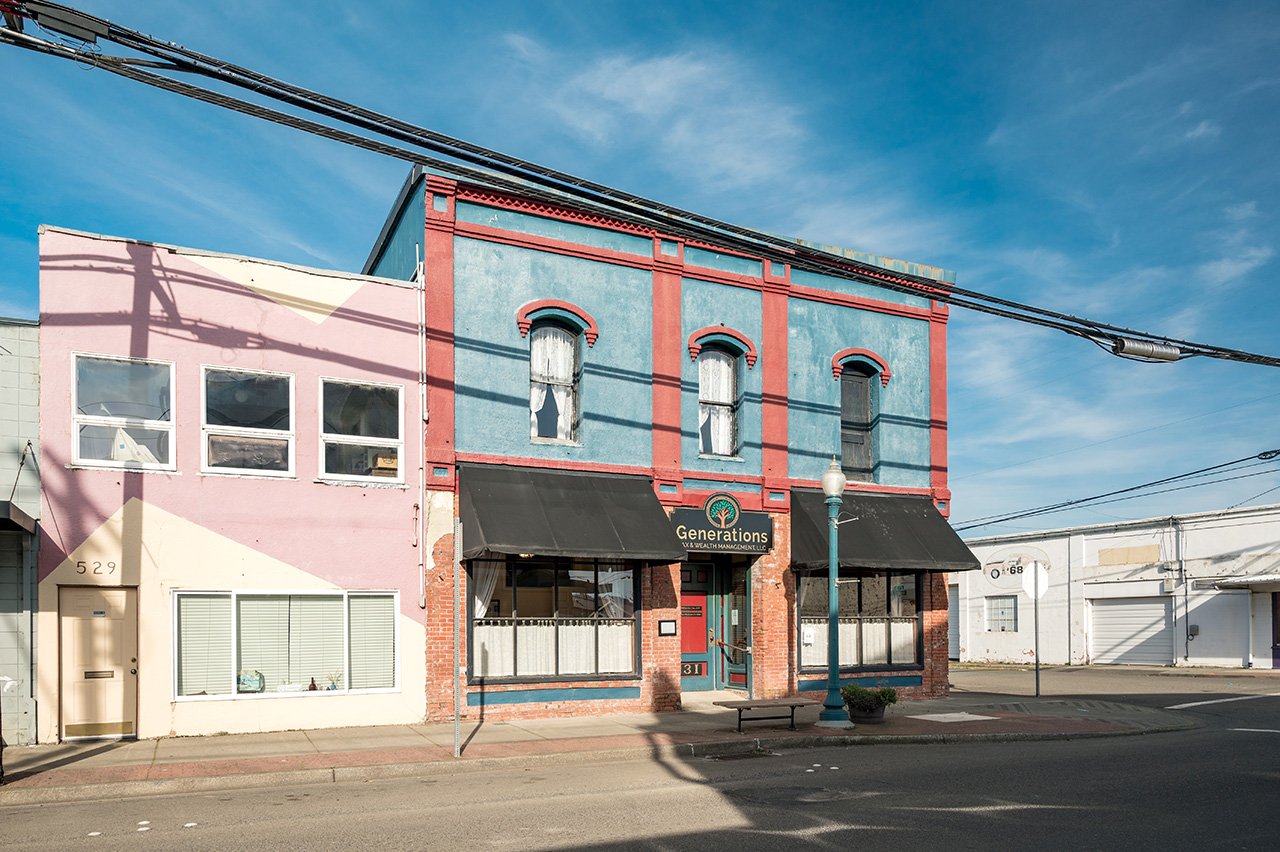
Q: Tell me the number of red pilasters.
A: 4